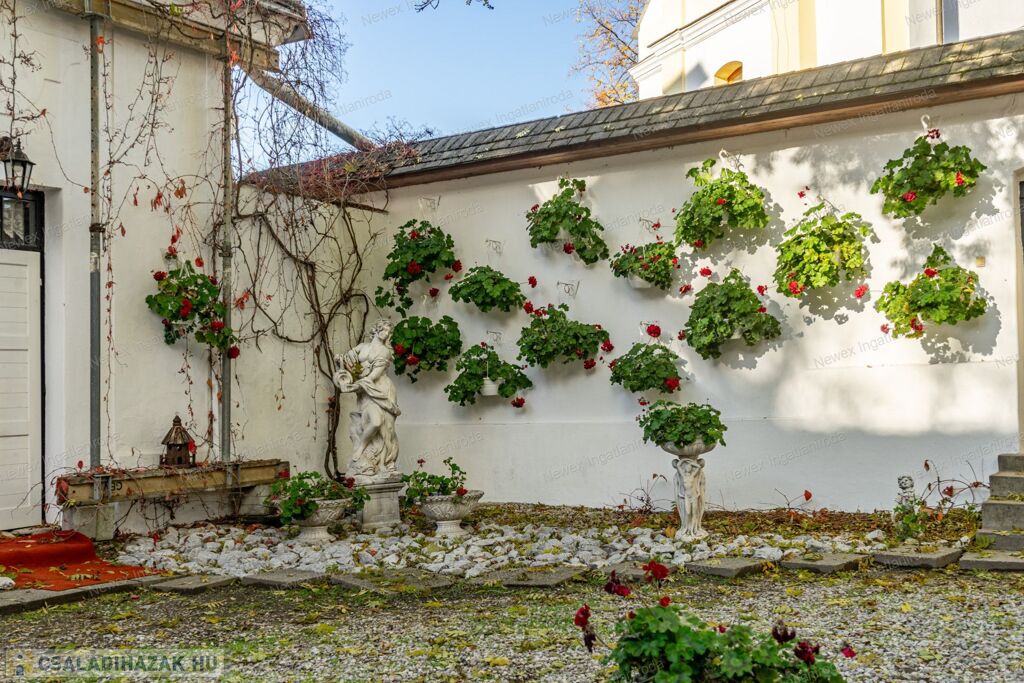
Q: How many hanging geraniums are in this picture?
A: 14